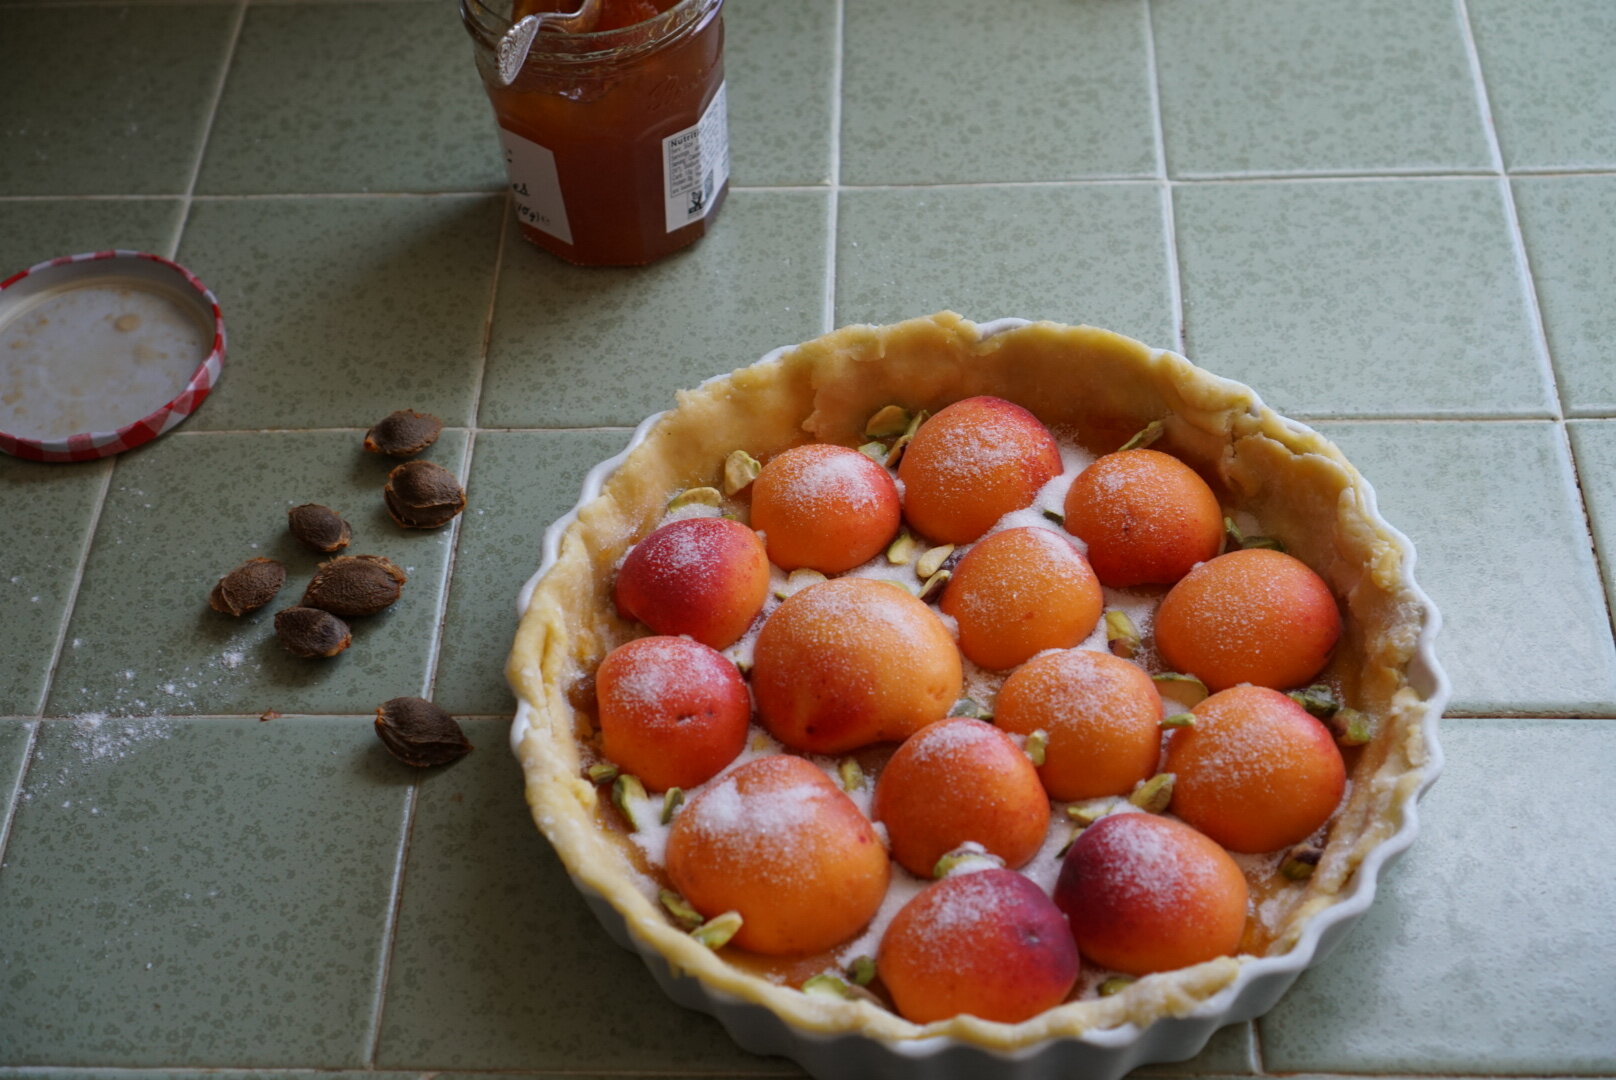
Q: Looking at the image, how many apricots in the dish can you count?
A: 14